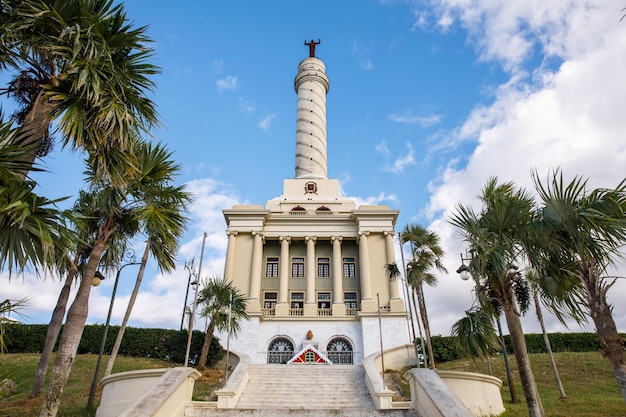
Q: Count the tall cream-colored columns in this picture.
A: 7